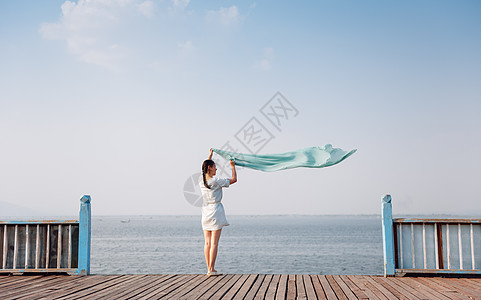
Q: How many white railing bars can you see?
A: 14